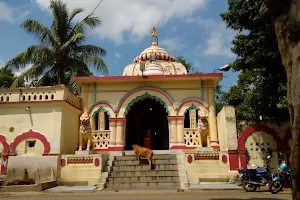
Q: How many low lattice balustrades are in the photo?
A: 2